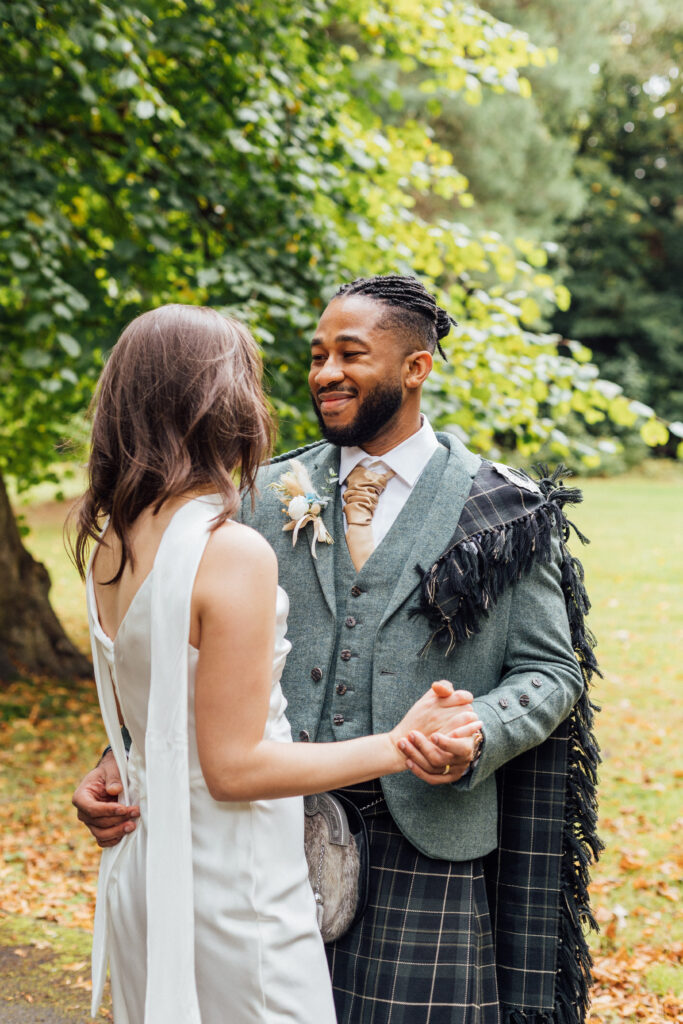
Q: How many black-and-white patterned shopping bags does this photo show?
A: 0